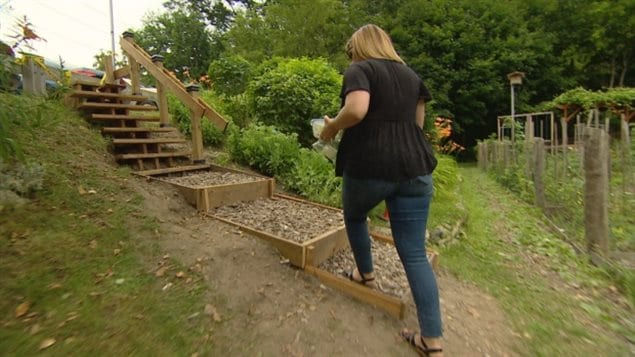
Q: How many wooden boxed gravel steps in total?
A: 3